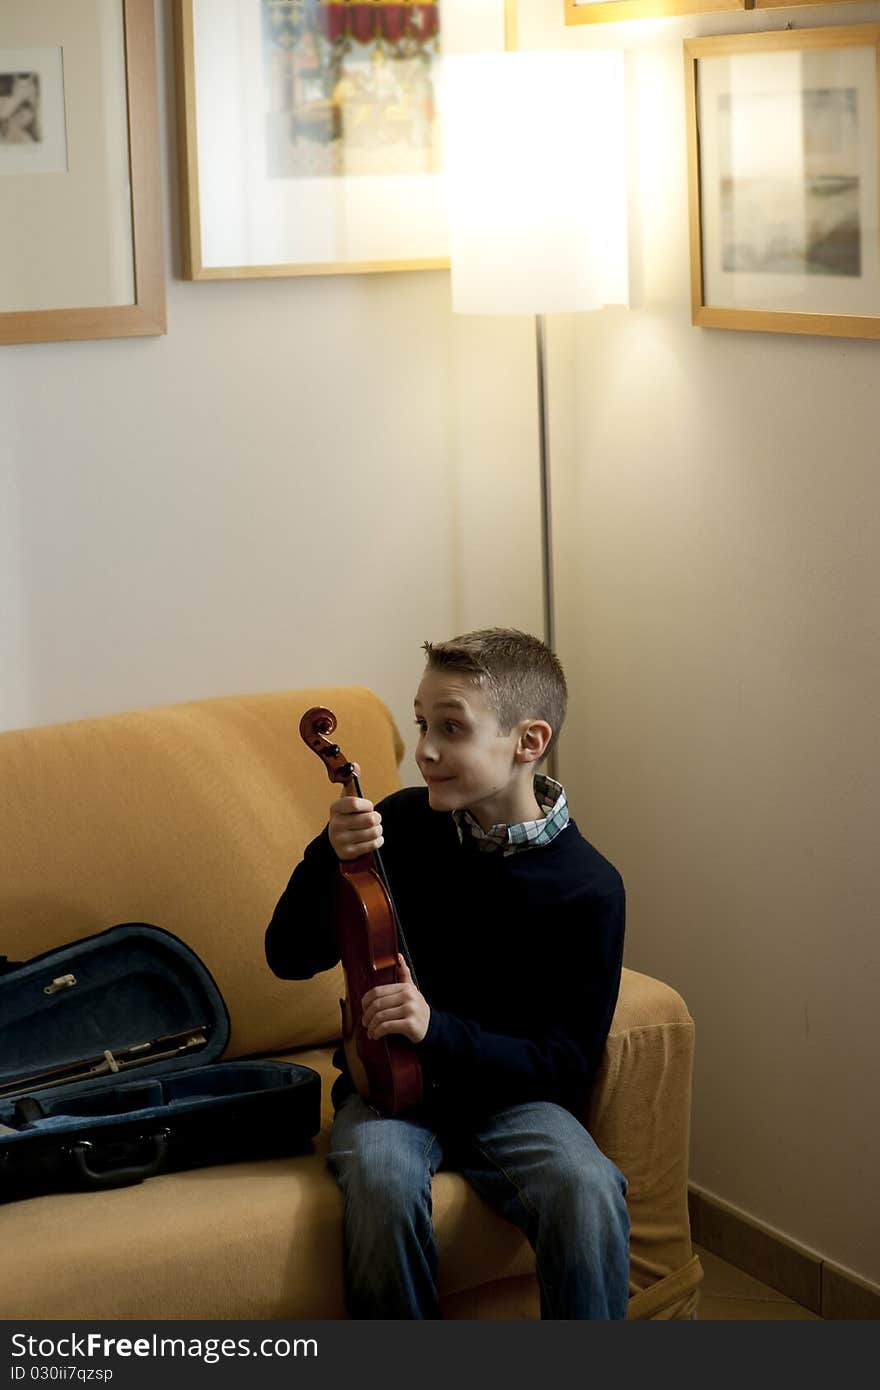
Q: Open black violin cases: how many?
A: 1